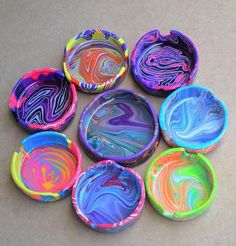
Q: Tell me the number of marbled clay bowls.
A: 8